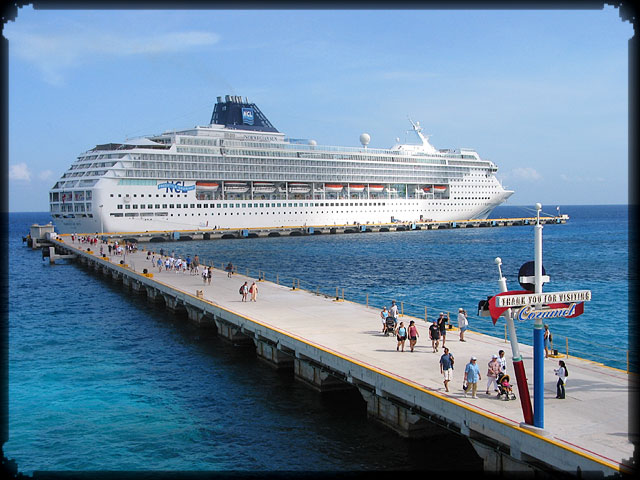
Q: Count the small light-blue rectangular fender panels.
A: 9